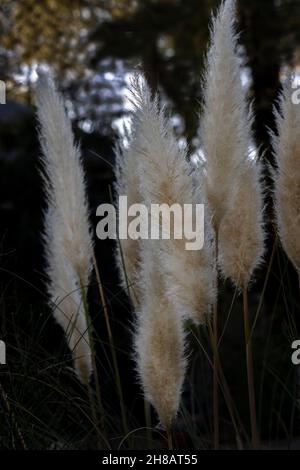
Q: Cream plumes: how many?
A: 8